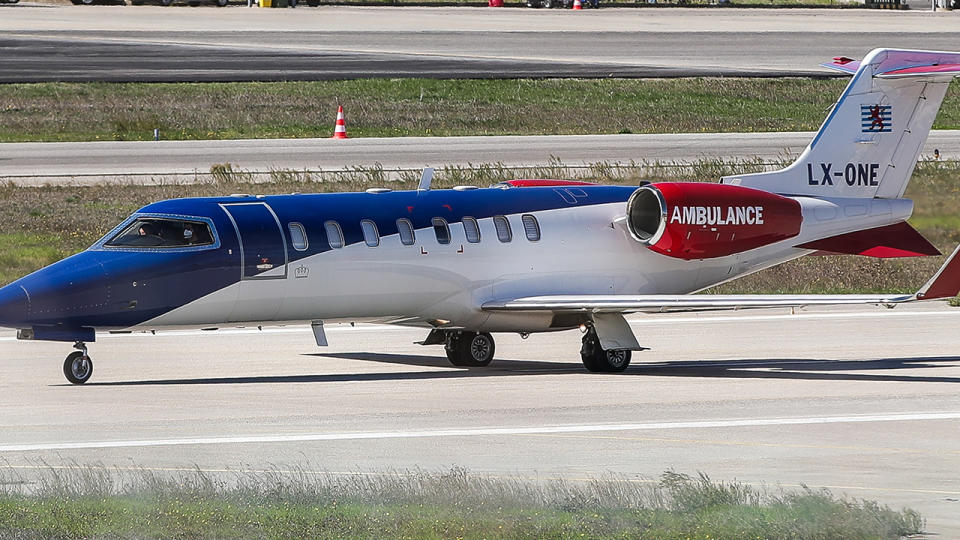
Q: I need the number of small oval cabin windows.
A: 8